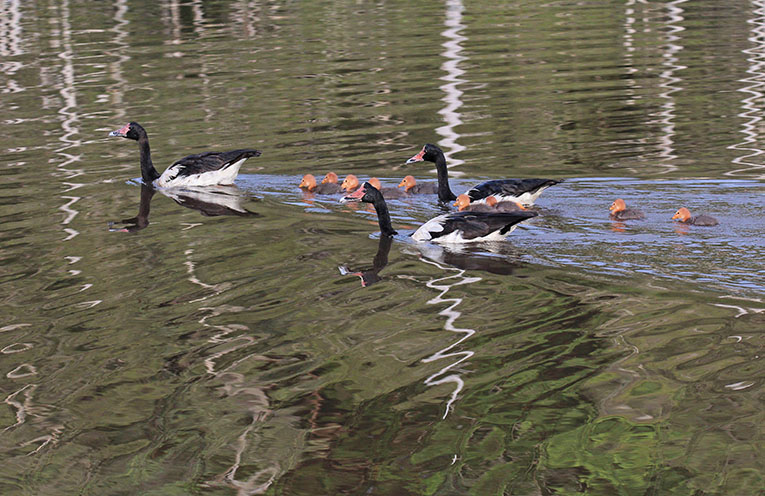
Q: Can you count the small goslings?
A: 9